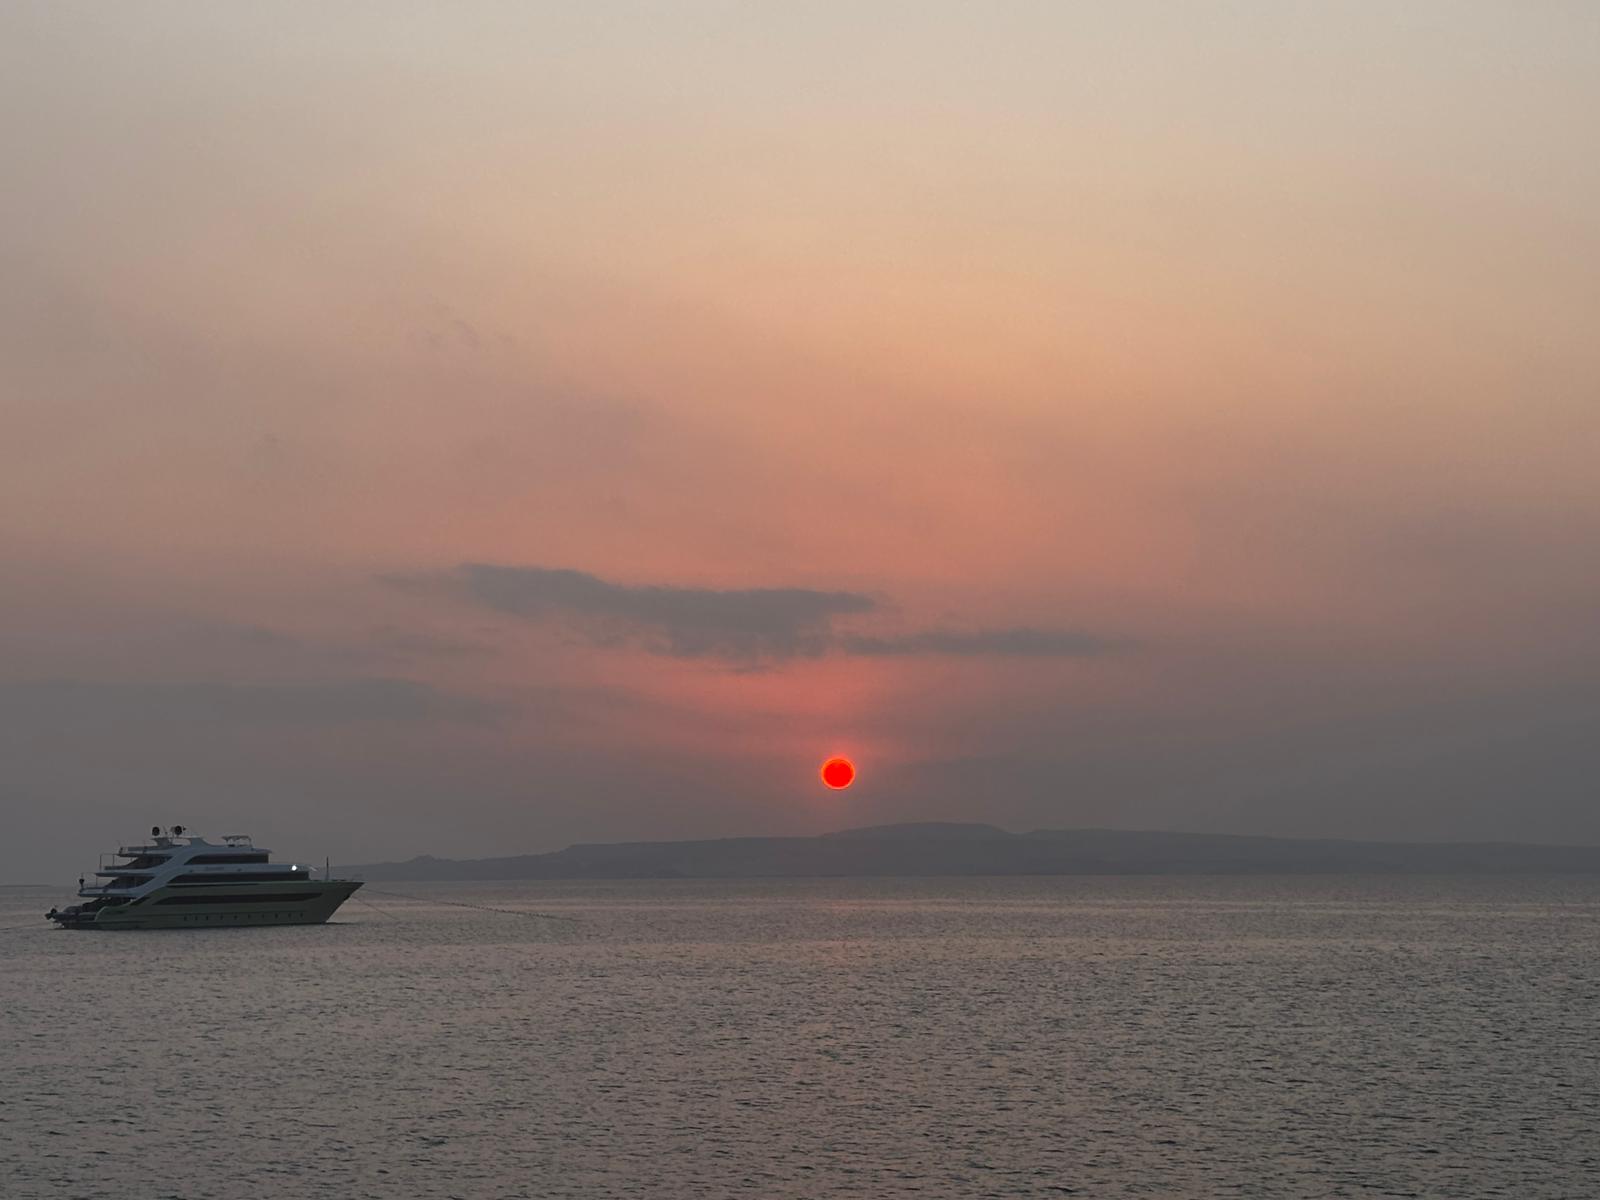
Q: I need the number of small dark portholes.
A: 10